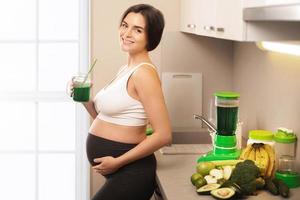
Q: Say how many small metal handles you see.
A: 3